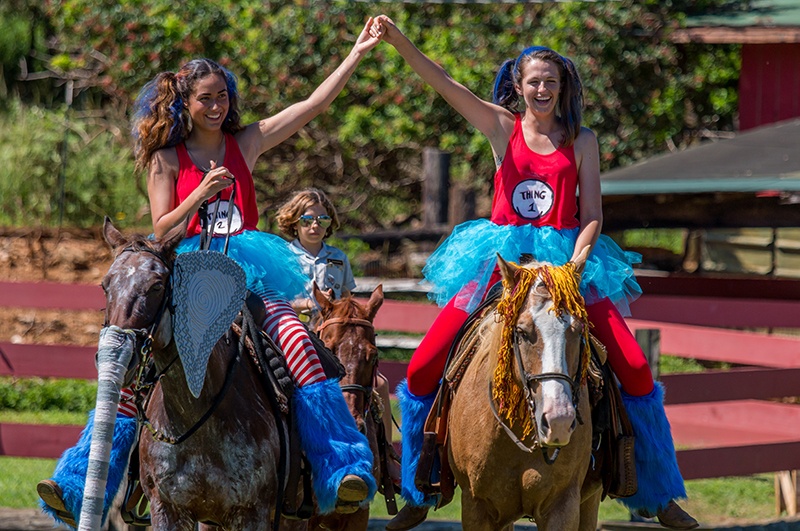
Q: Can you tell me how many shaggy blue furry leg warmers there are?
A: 4